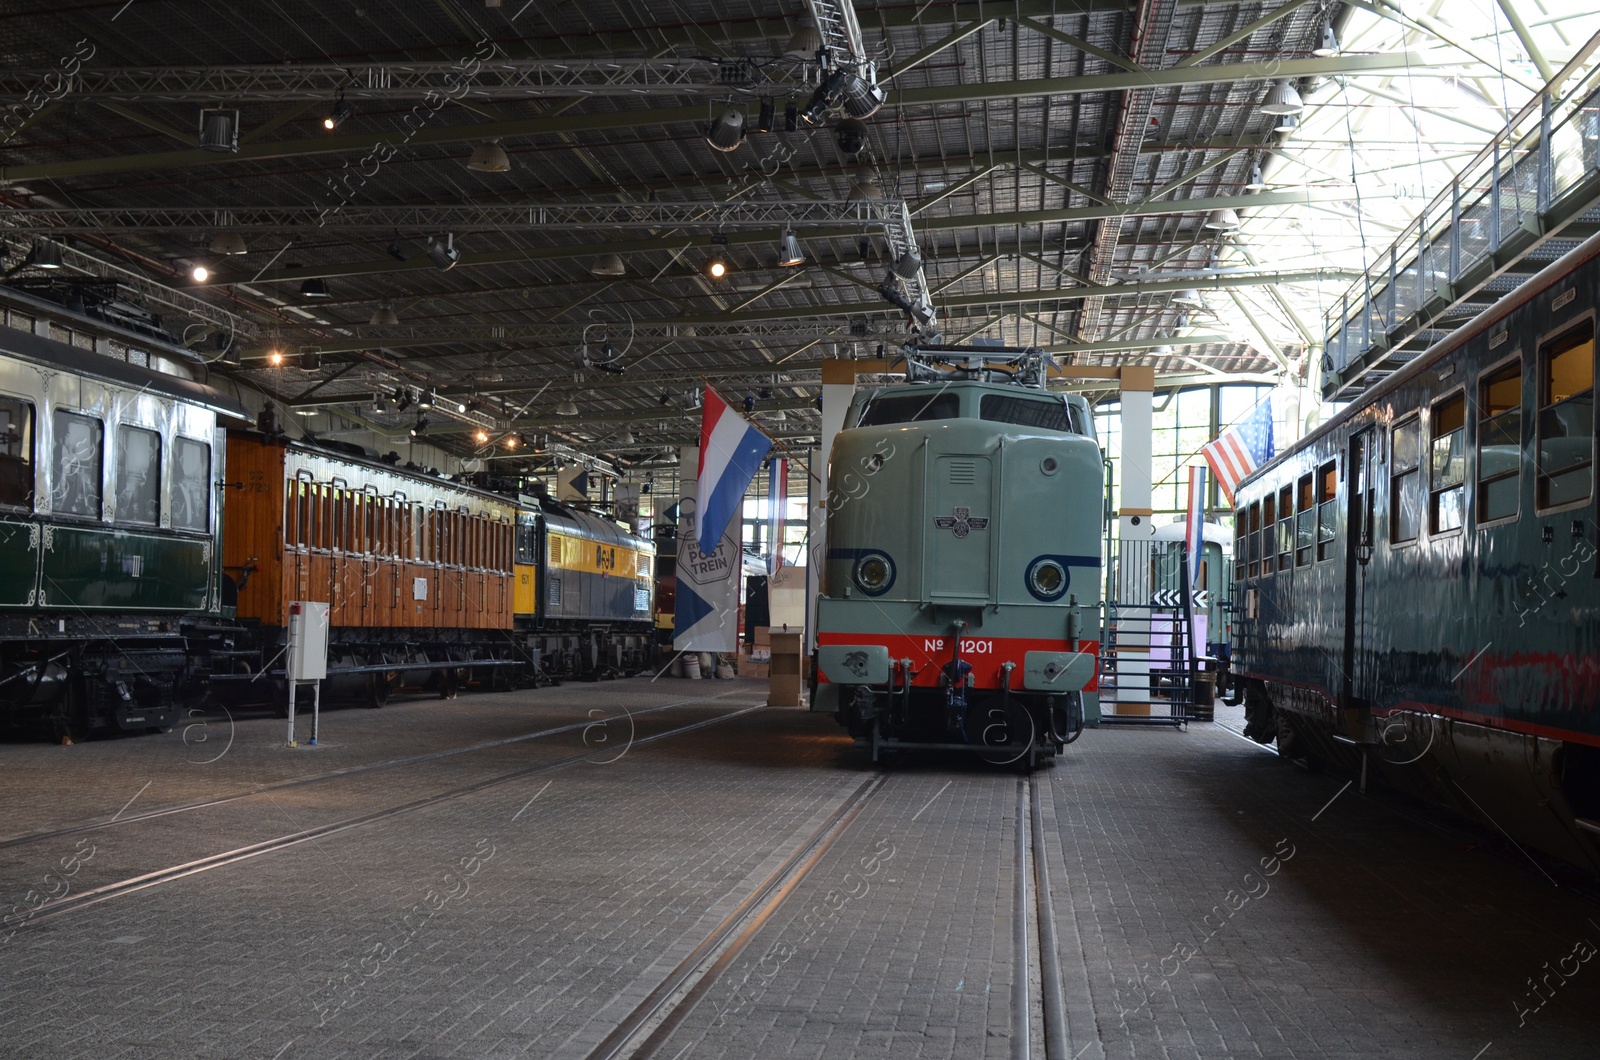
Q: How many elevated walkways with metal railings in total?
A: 1